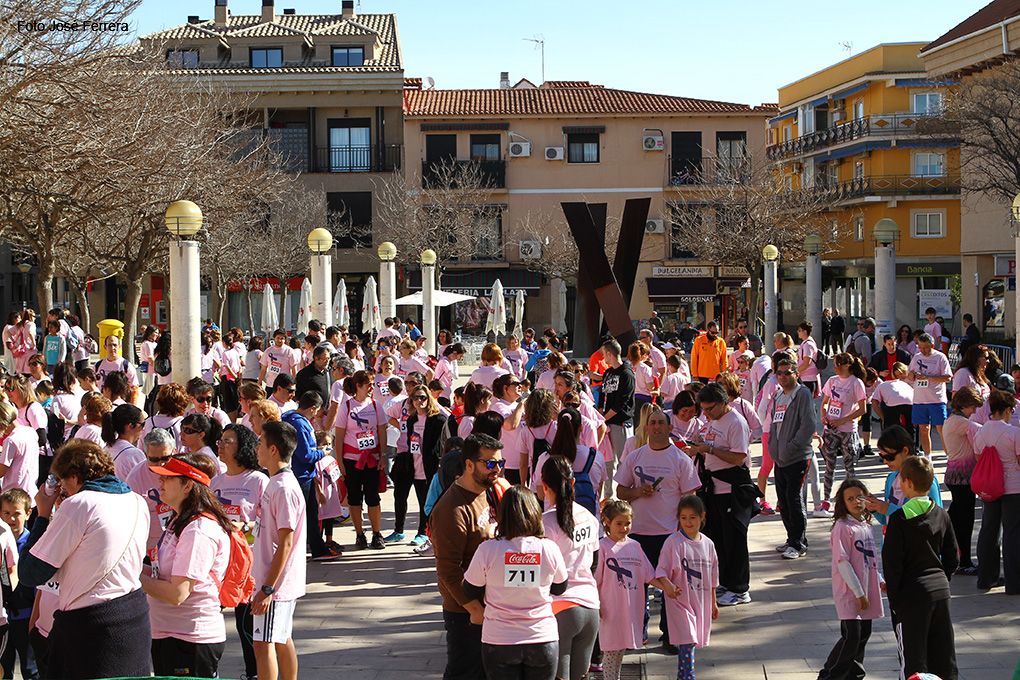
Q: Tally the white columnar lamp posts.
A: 8